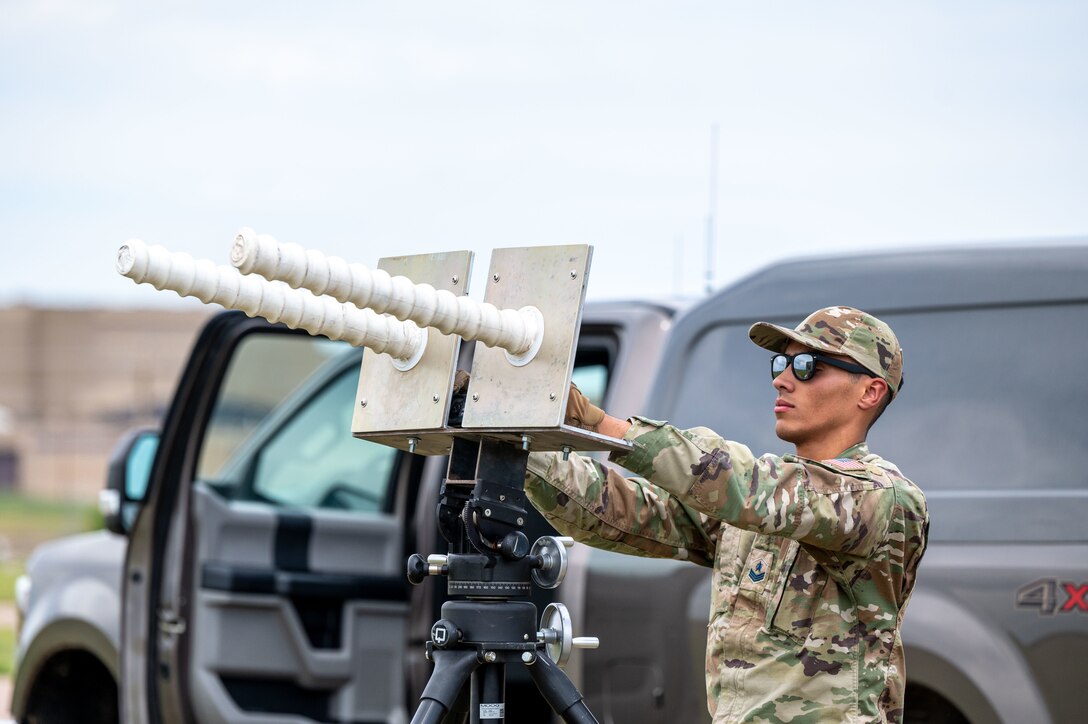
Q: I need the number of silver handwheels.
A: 2